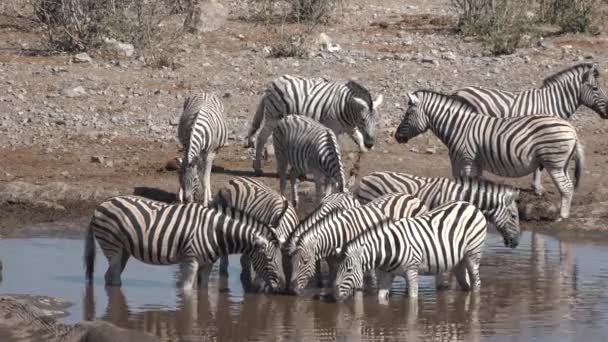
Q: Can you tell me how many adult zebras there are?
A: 11